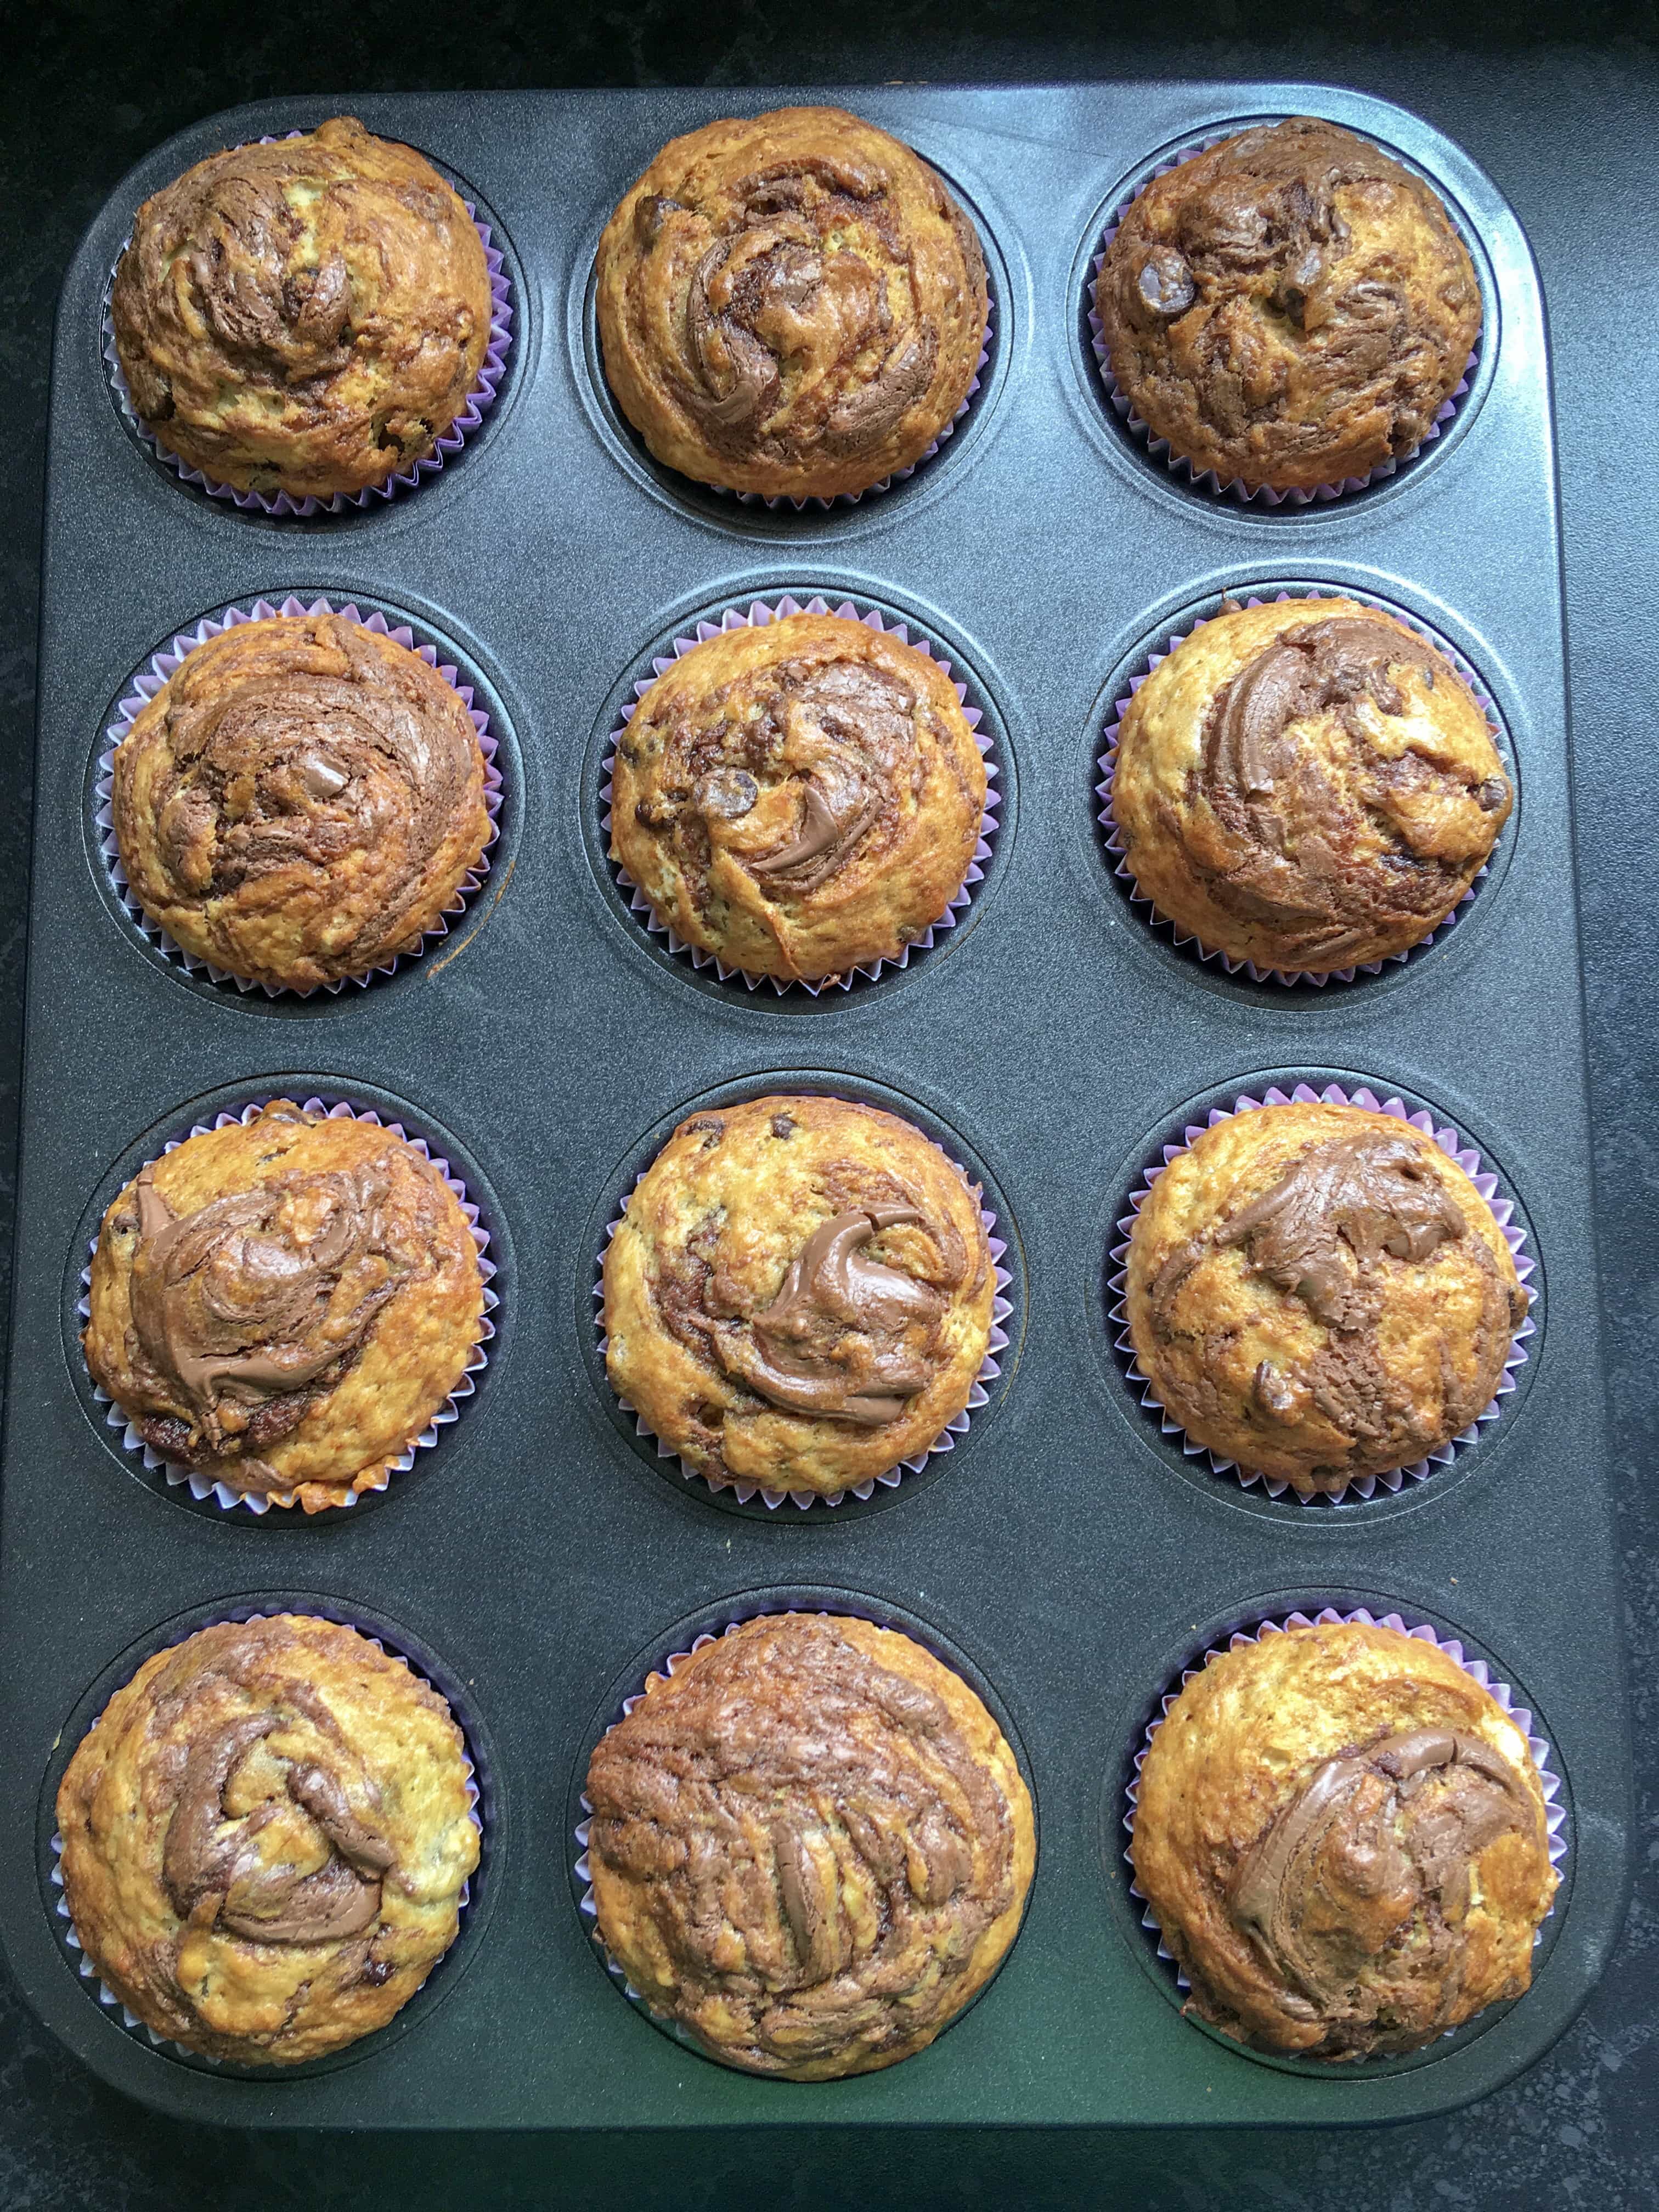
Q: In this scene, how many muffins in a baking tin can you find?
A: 12